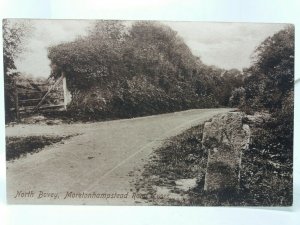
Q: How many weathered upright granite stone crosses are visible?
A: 1